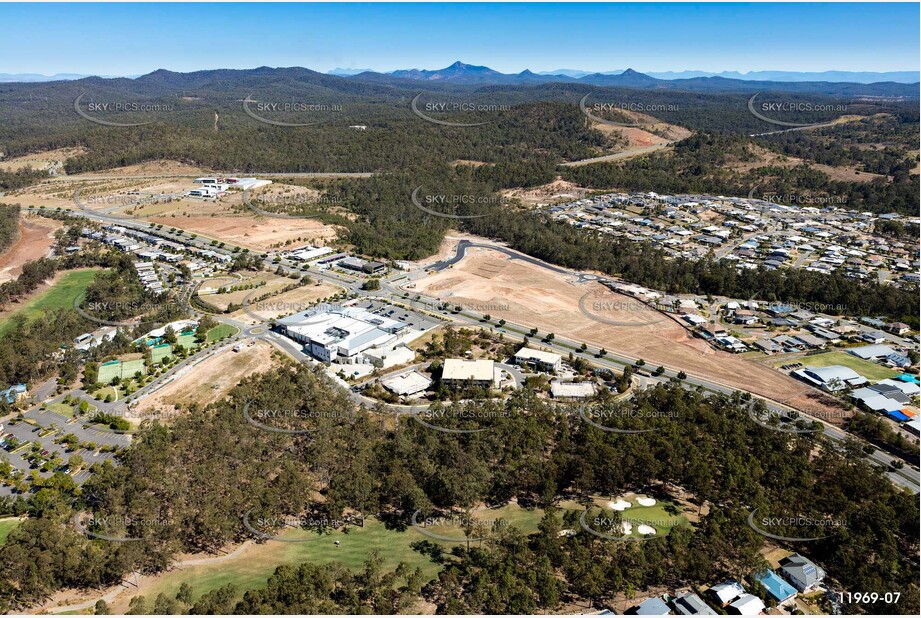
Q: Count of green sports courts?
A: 4